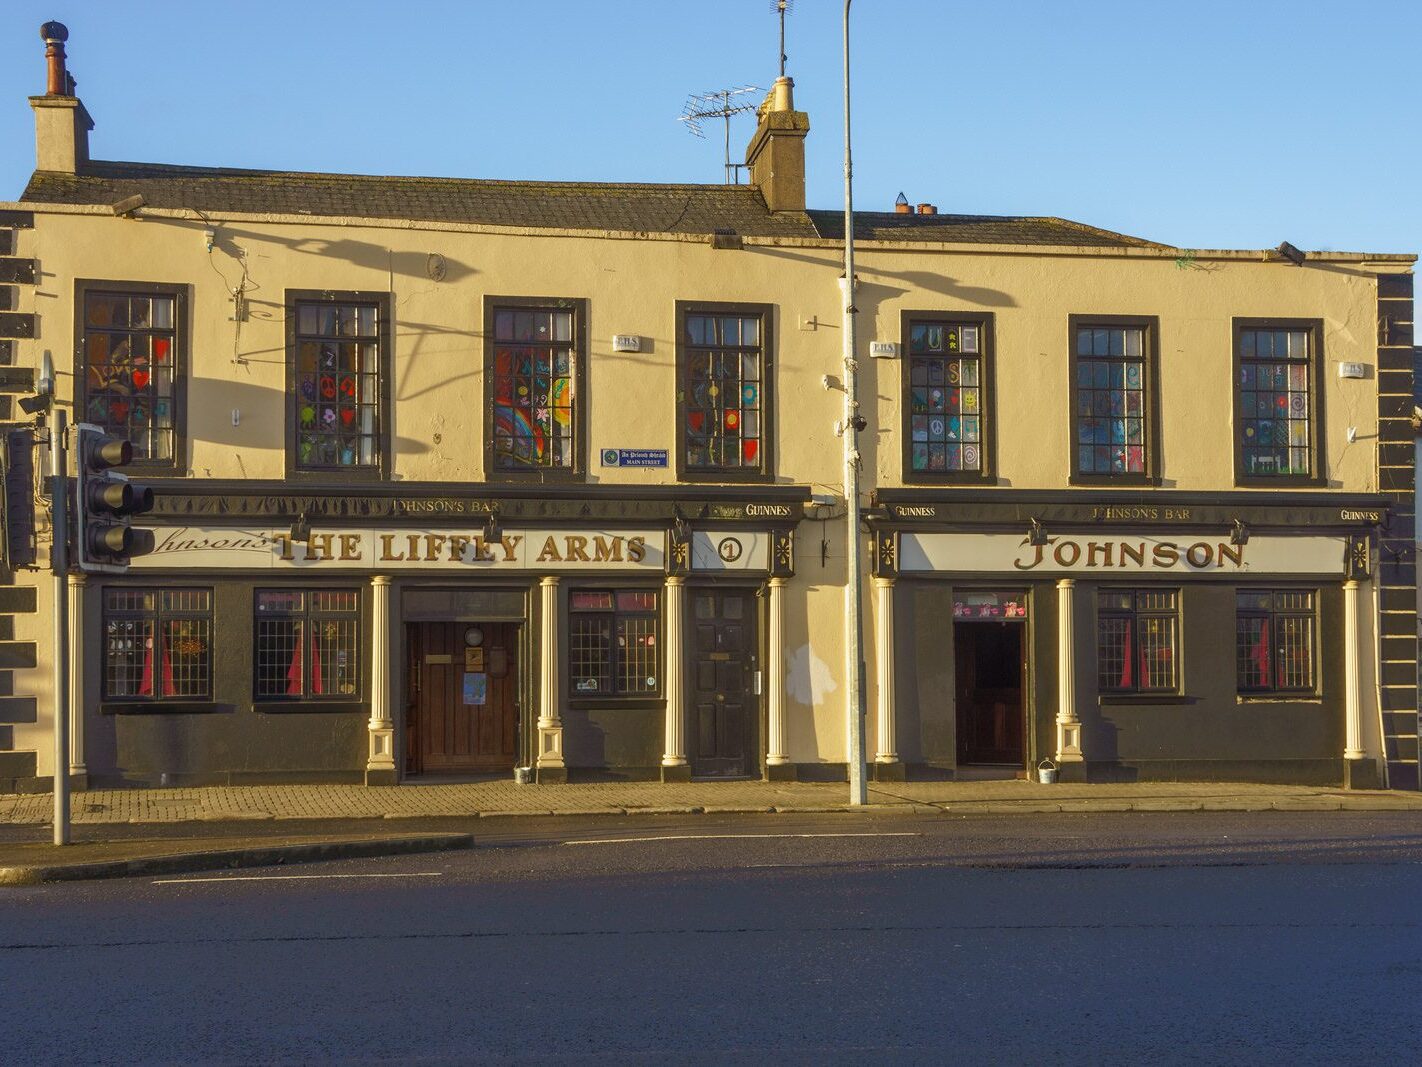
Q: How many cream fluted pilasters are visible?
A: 8